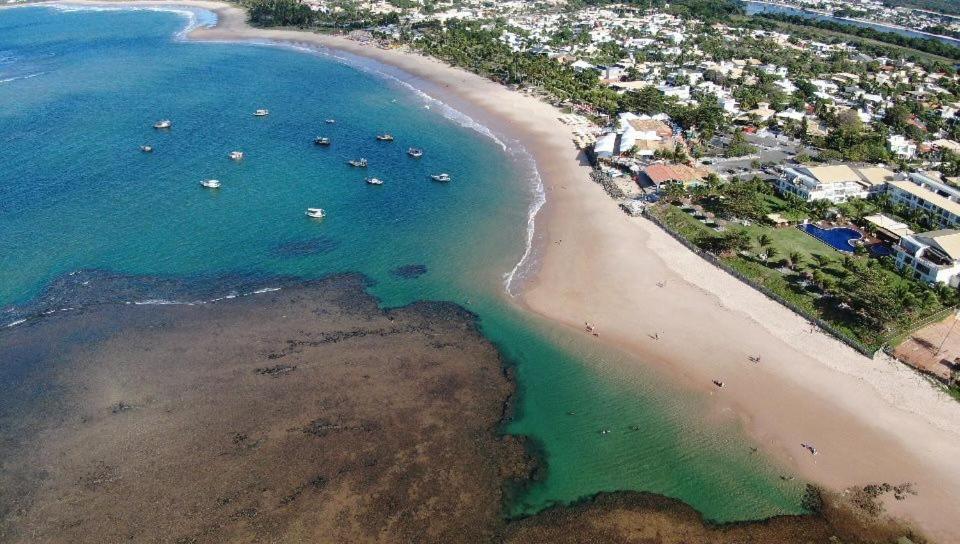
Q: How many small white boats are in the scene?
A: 13